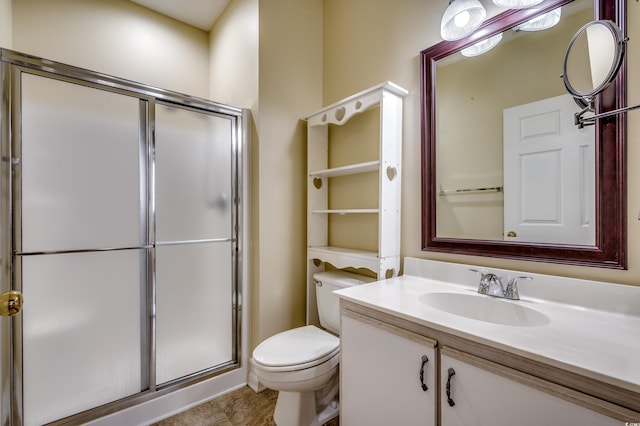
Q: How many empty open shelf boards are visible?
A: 3